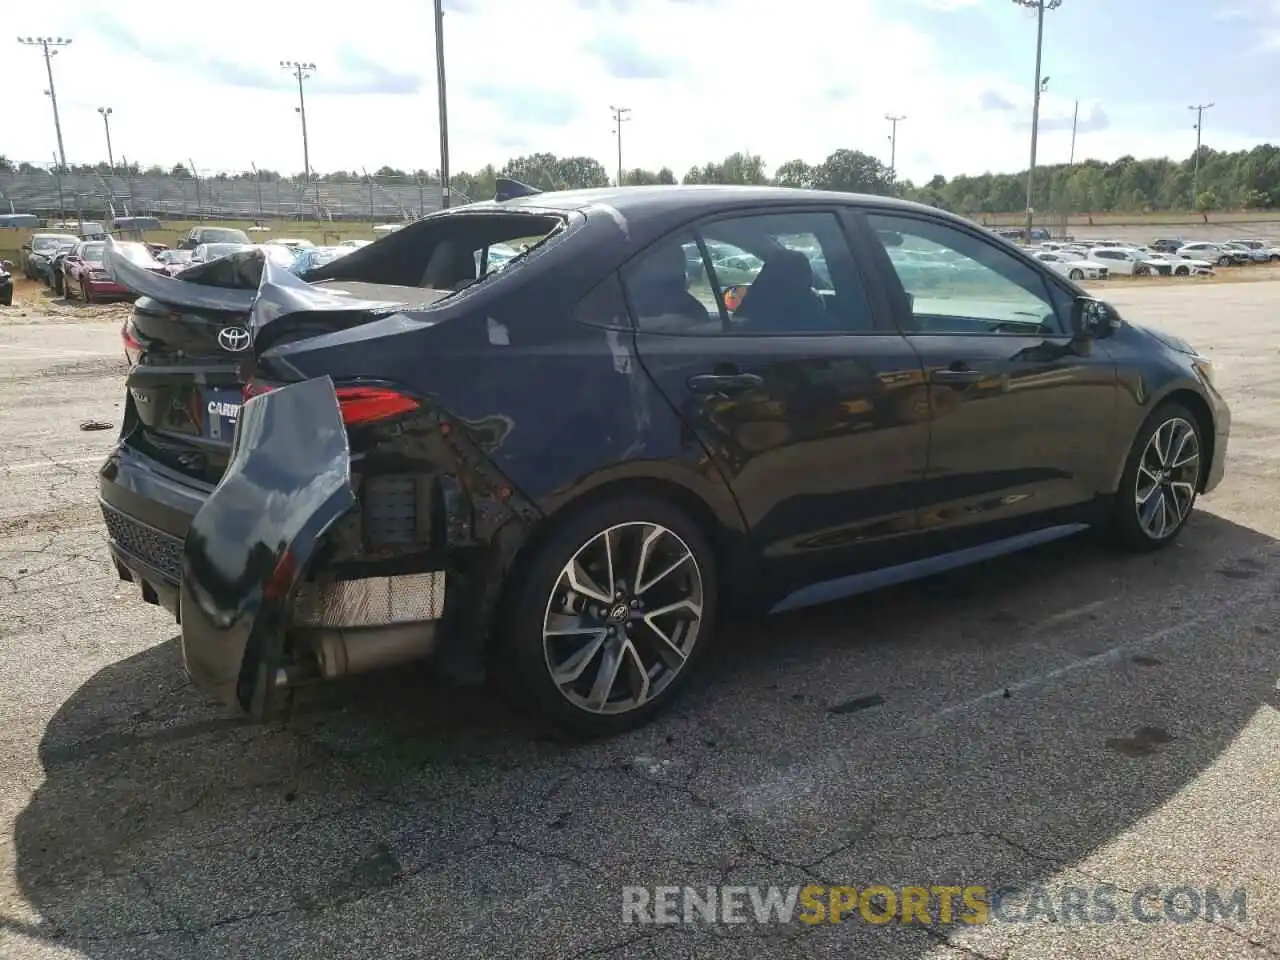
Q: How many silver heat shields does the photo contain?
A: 1